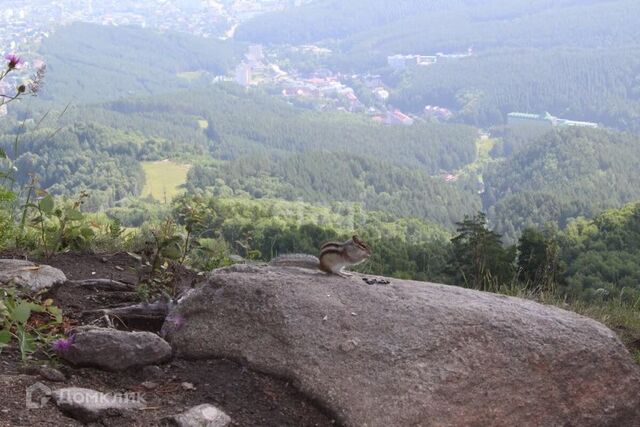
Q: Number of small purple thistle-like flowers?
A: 3